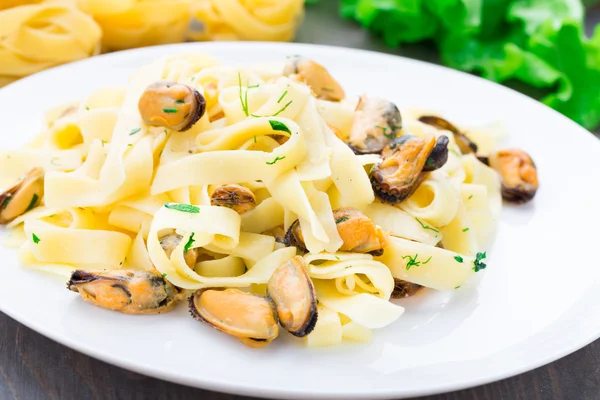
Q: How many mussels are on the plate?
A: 14